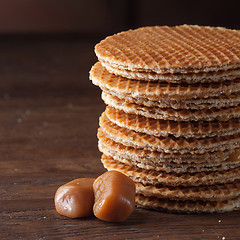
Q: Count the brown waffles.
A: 12